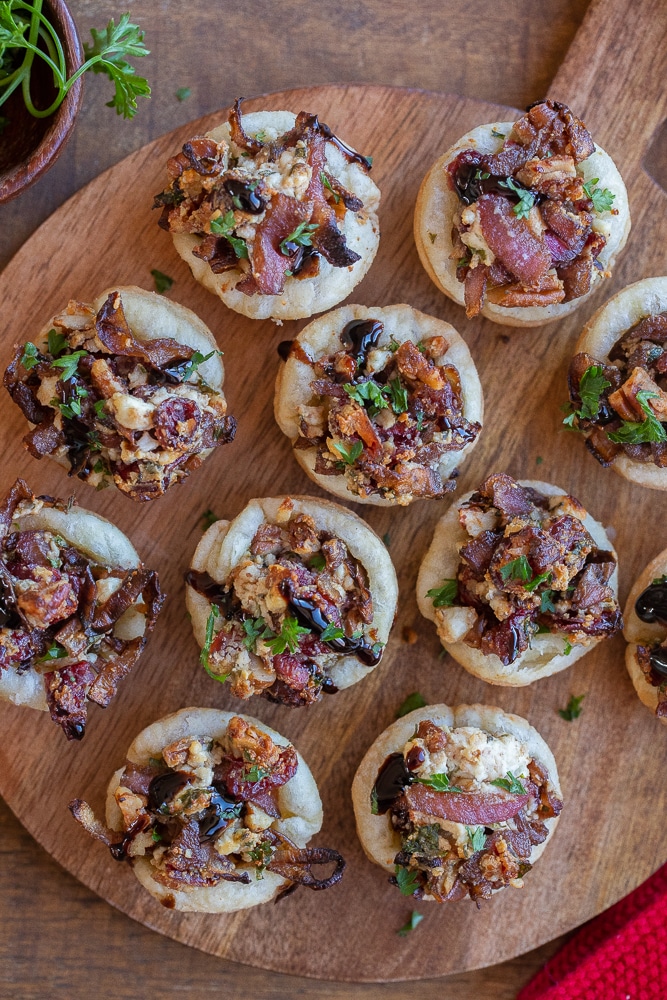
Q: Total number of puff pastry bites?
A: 11